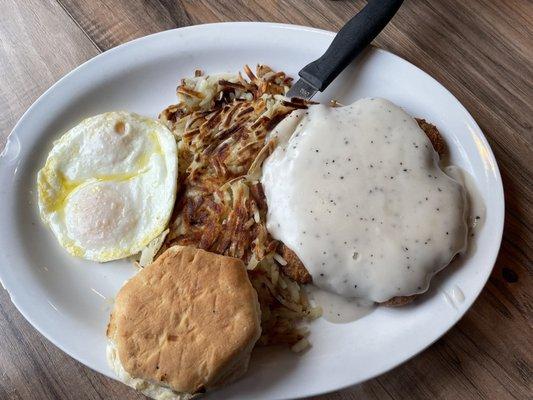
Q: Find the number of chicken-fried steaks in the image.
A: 1